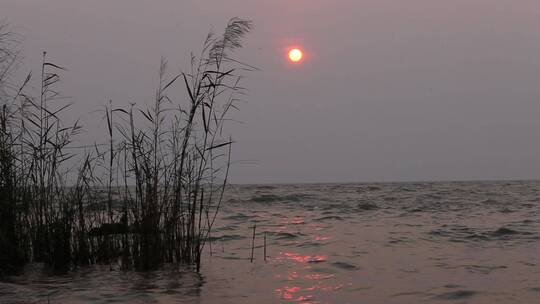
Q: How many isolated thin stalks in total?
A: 2